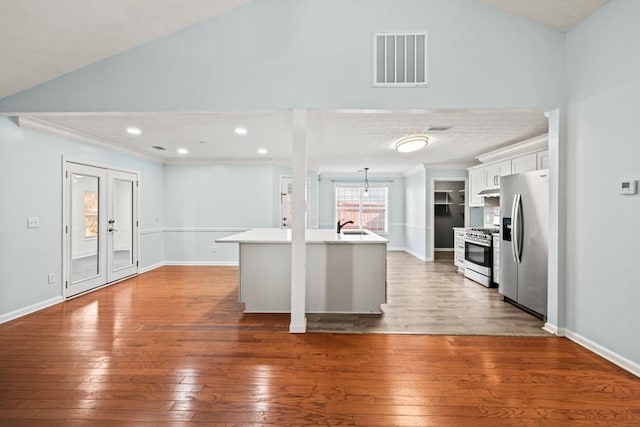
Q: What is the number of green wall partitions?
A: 0